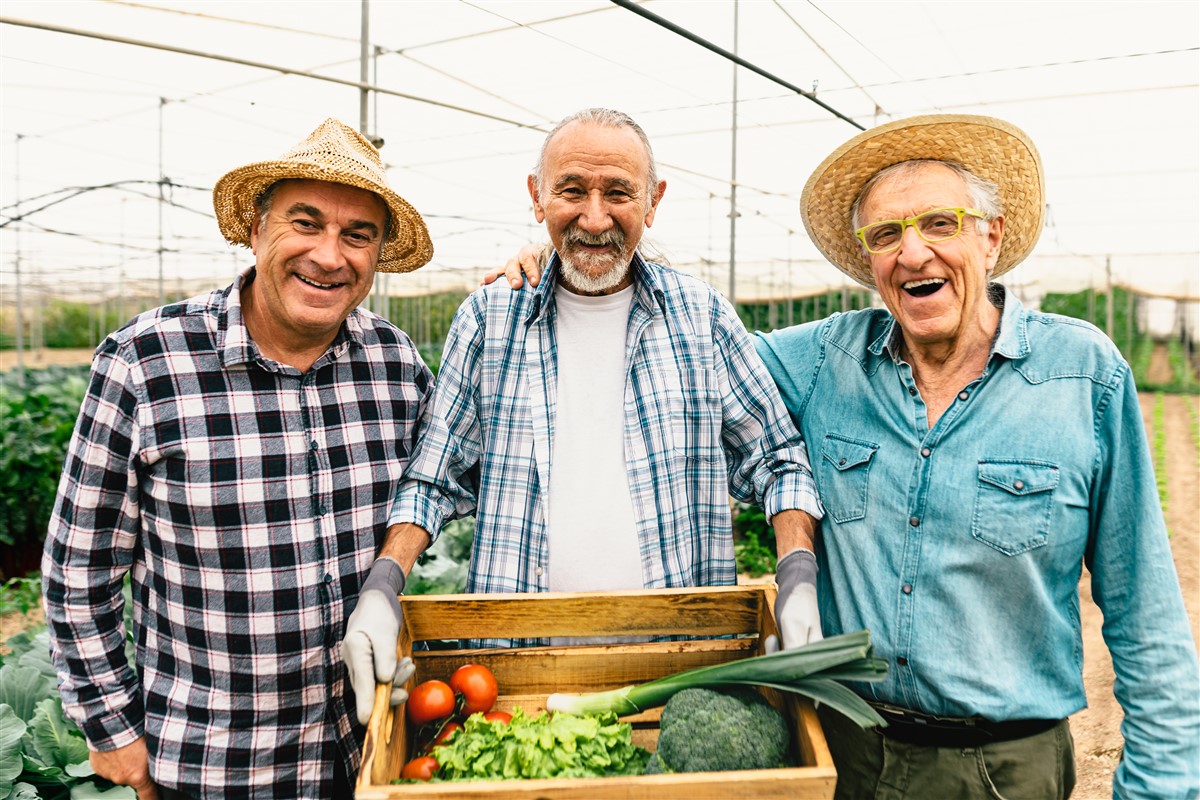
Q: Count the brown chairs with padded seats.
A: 0